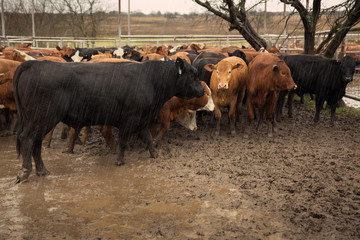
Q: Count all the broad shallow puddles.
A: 1